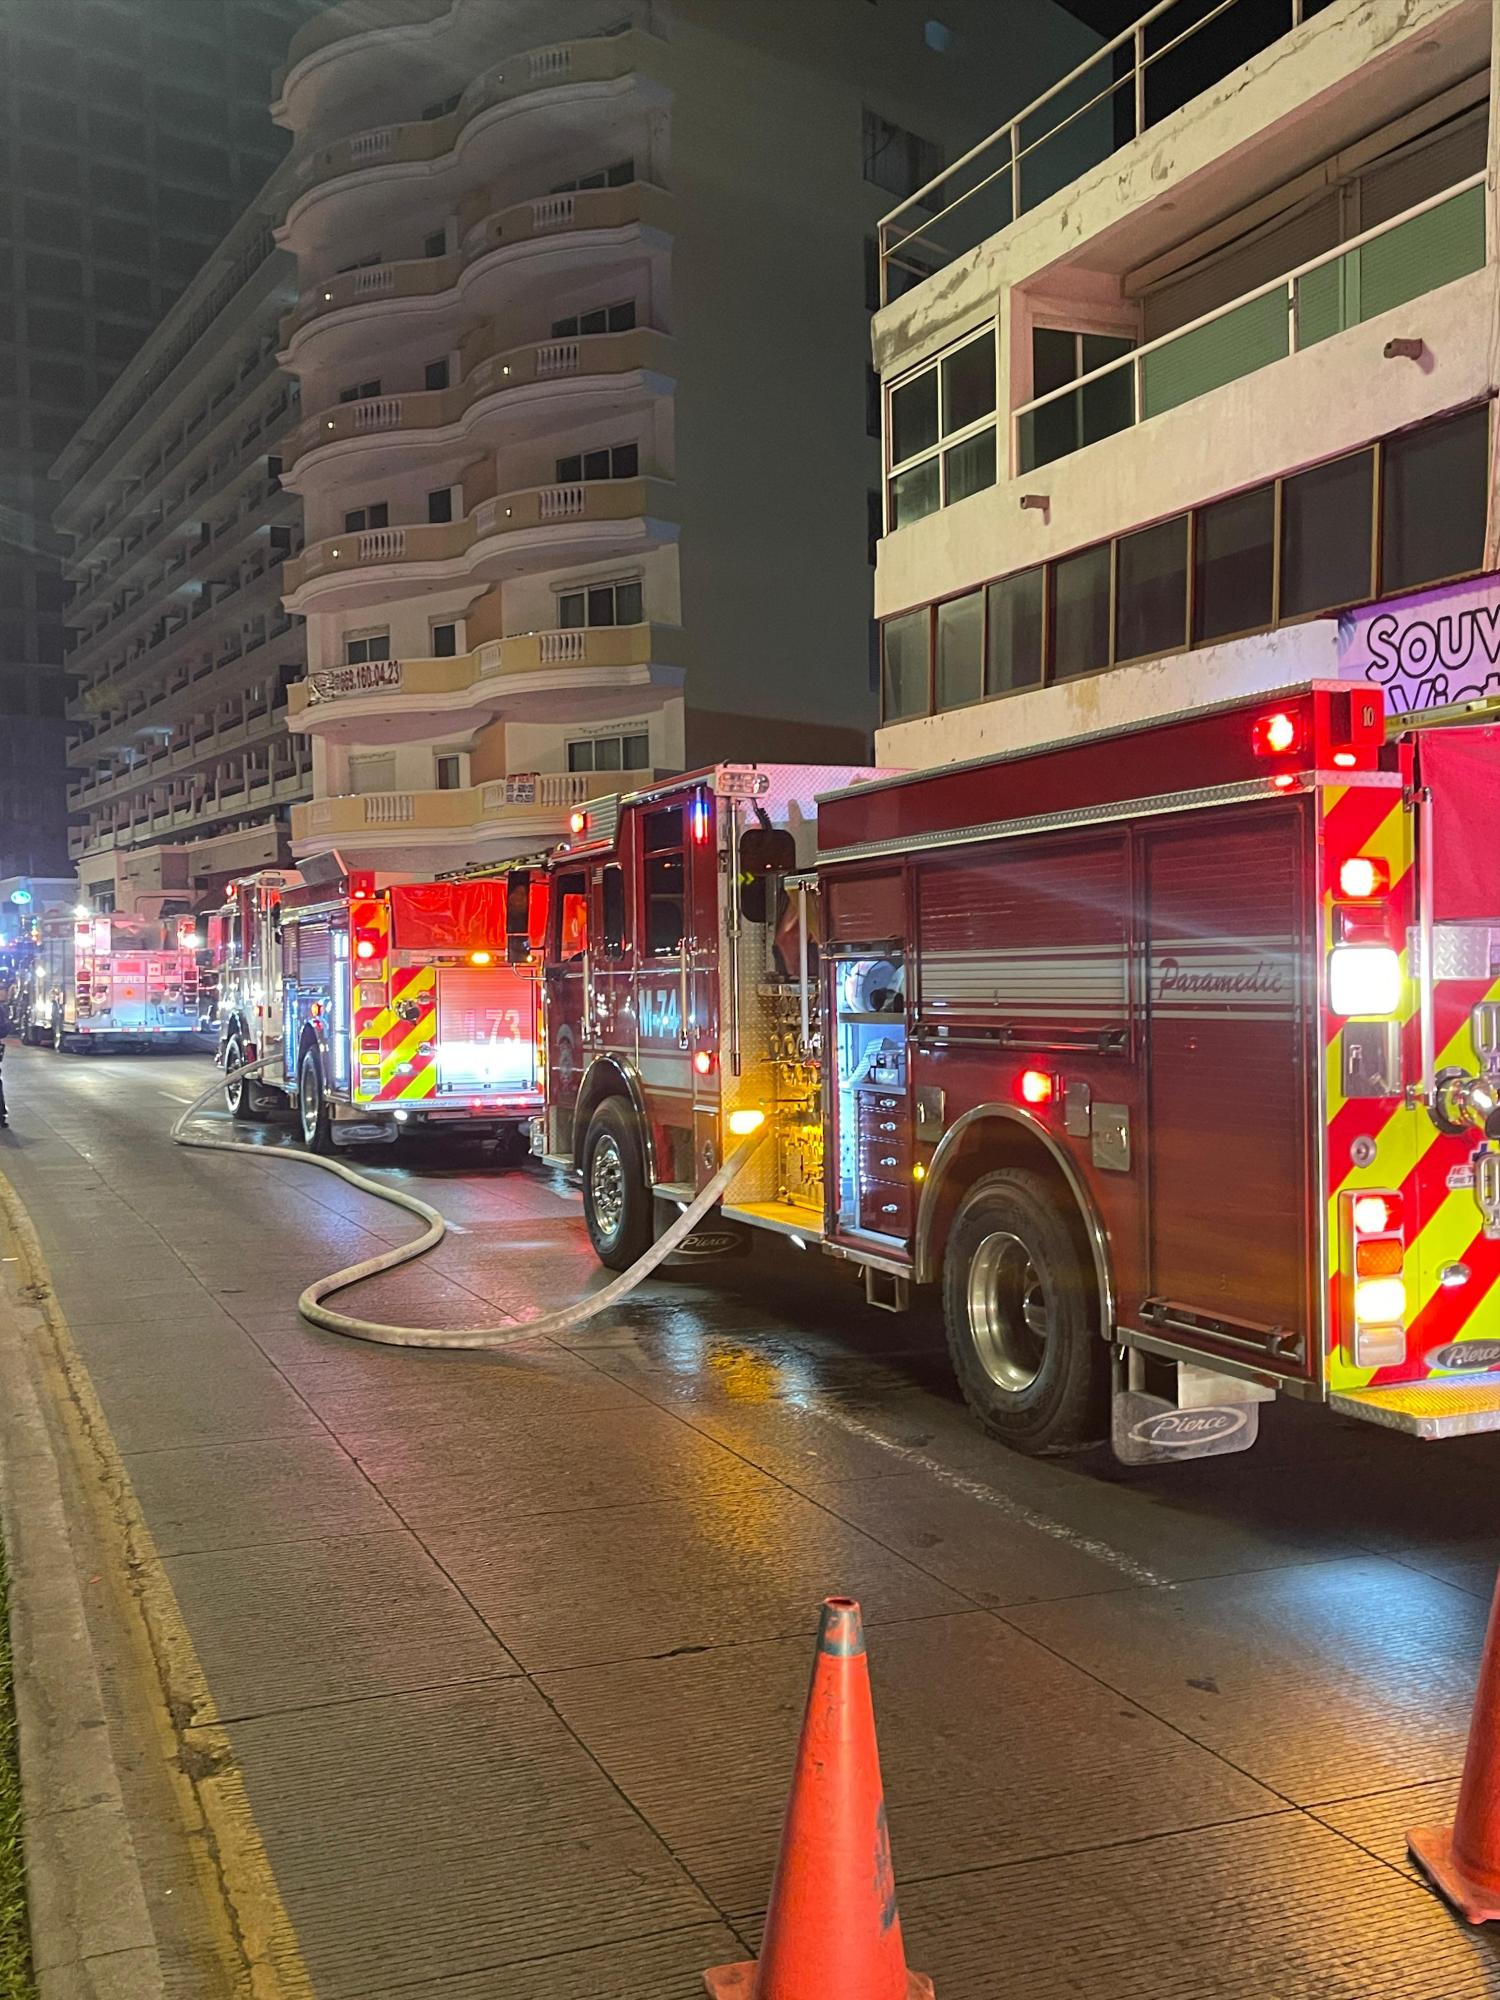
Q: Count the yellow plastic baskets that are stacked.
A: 0